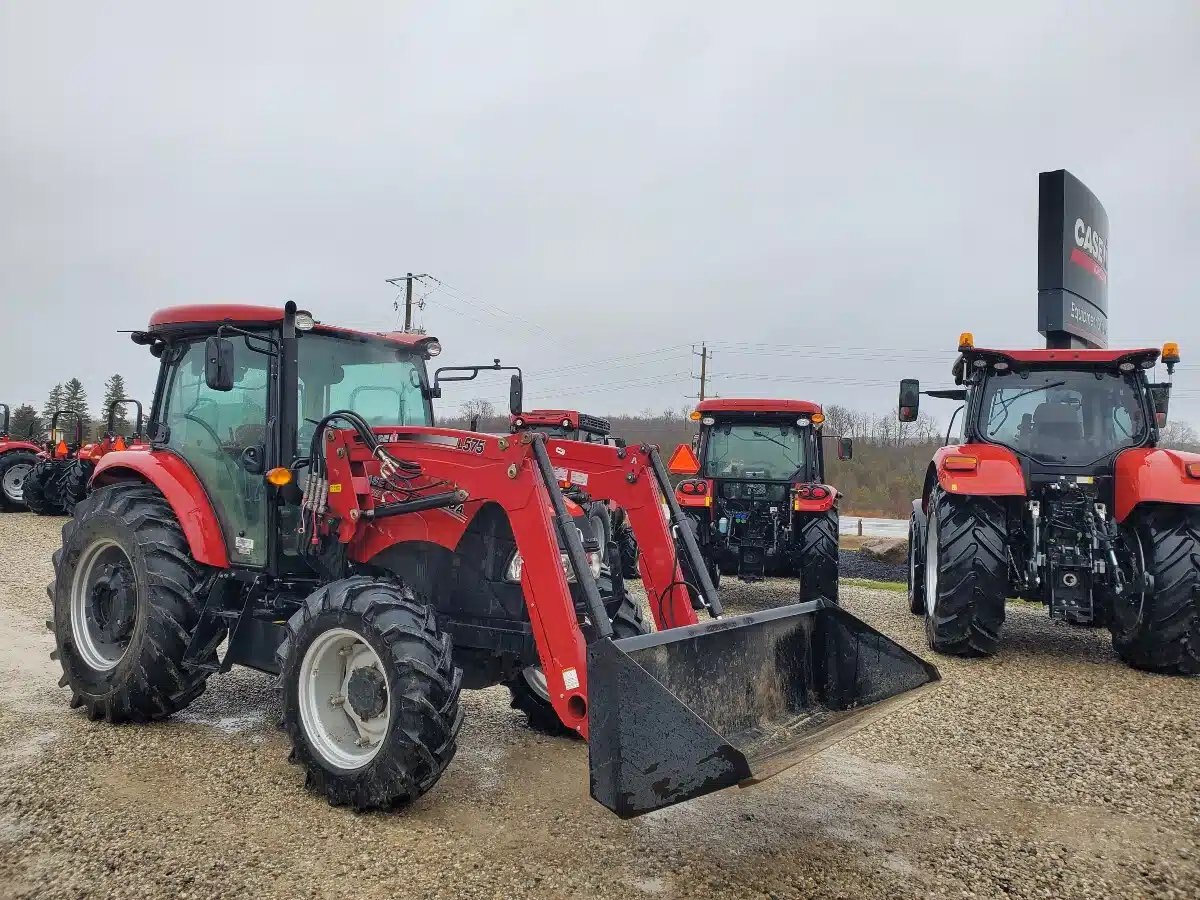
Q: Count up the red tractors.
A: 7